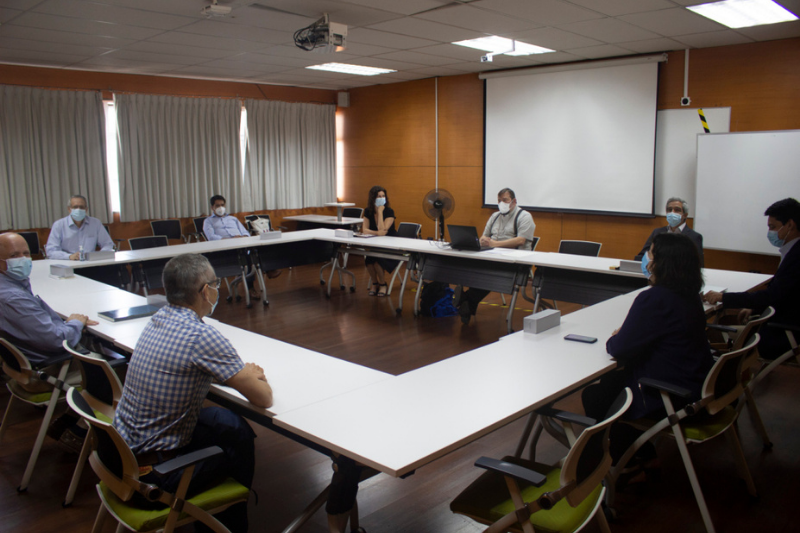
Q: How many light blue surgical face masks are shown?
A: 7